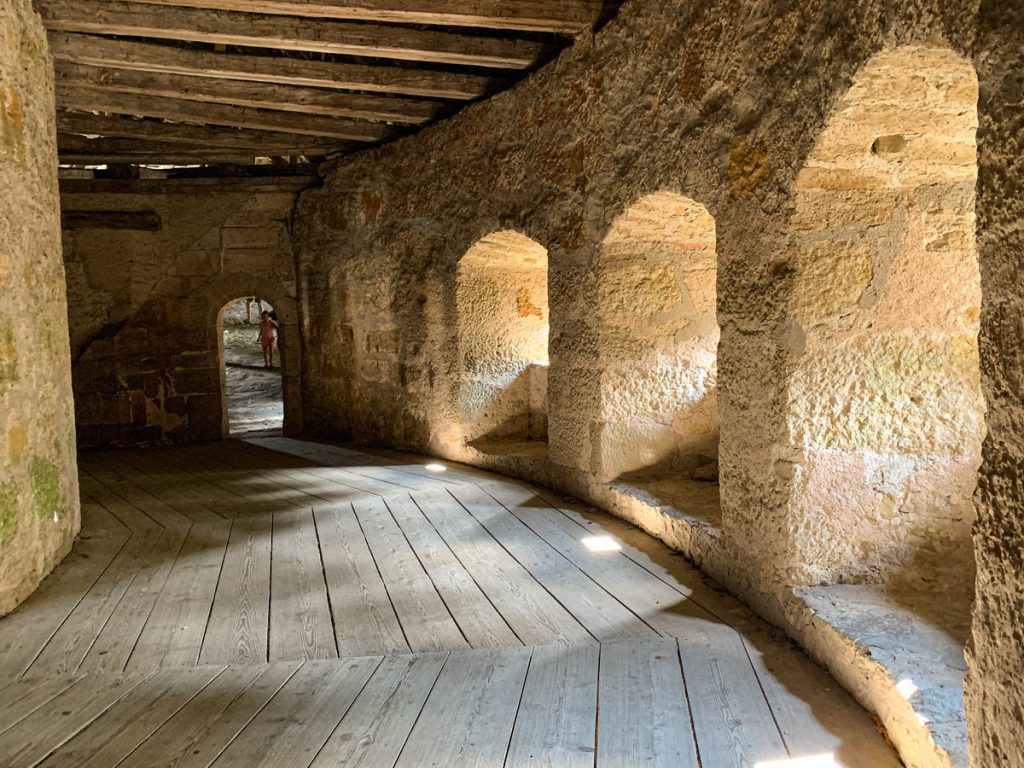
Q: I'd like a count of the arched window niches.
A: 3